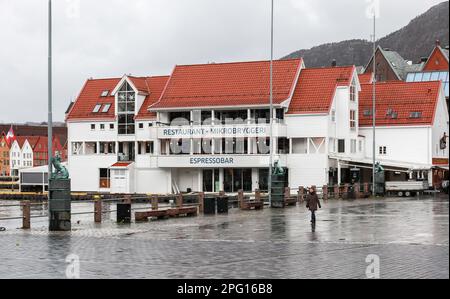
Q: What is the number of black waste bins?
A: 3